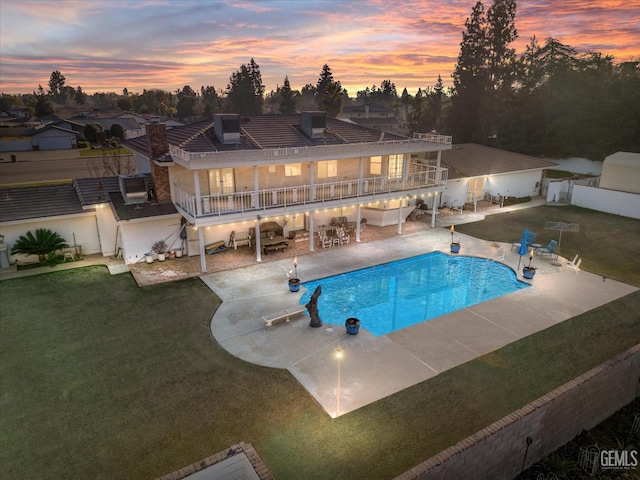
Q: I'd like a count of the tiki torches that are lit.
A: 3